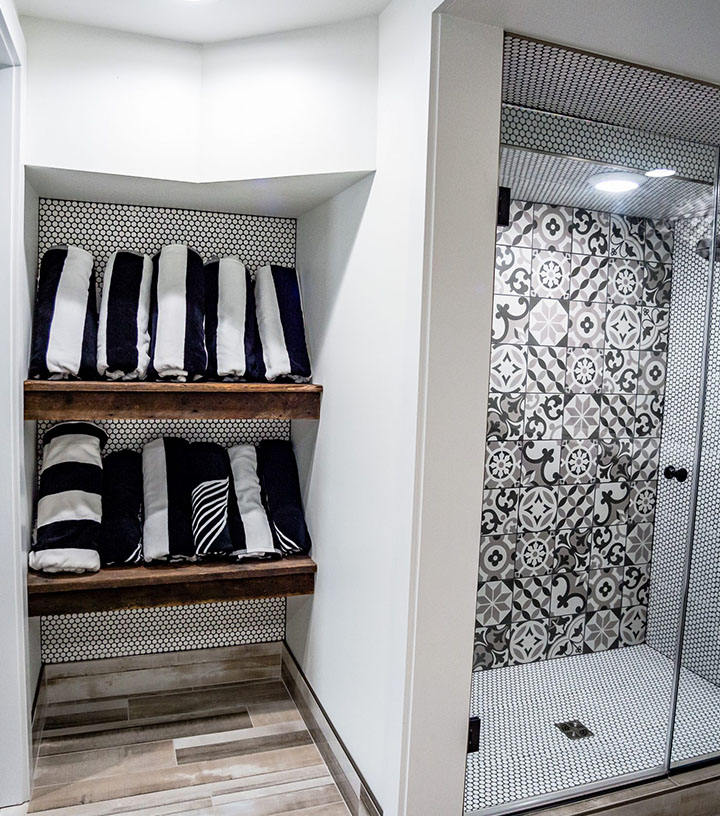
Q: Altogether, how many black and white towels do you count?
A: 11